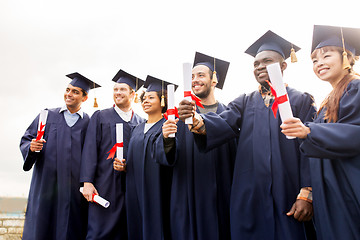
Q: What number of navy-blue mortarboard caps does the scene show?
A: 6